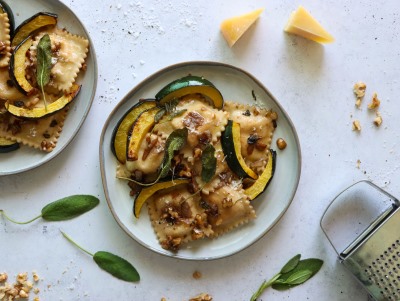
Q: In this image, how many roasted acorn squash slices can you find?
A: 11